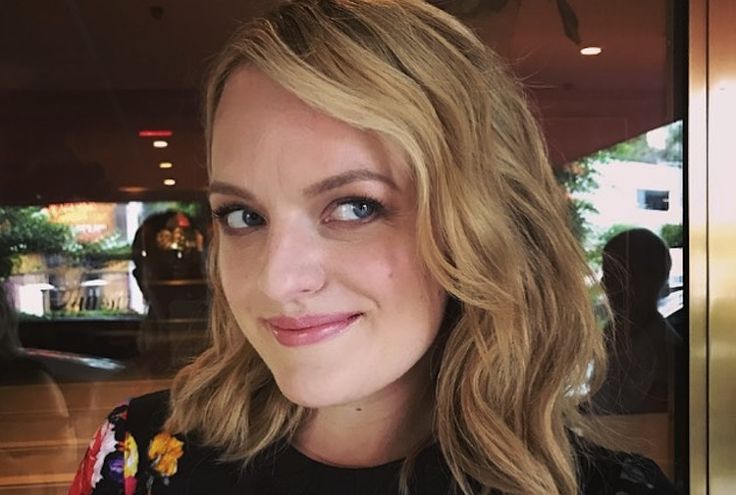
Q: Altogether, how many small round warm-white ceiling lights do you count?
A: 4